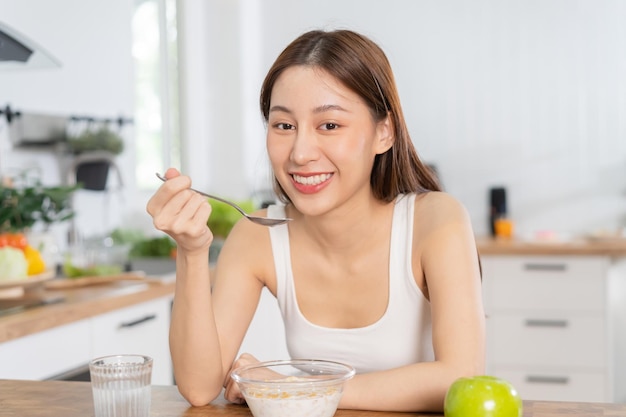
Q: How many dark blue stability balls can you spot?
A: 0